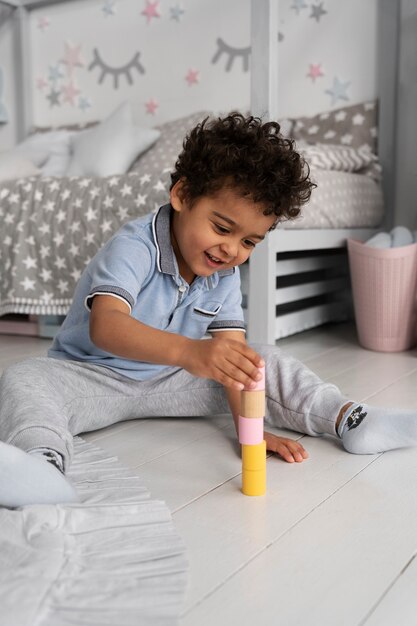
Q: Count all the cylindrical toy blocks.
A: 5